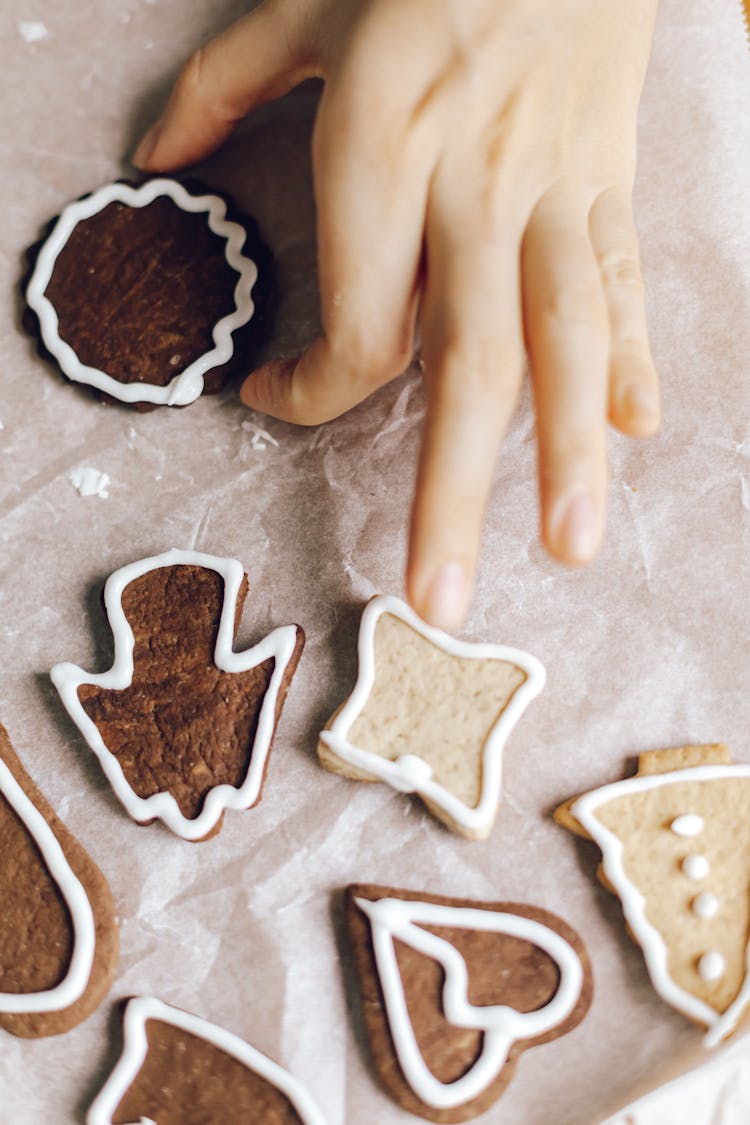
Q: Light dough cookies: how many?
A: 2